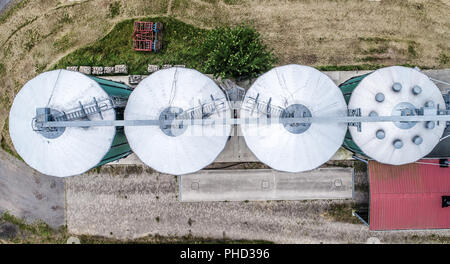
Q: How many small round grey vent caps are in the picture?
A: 9